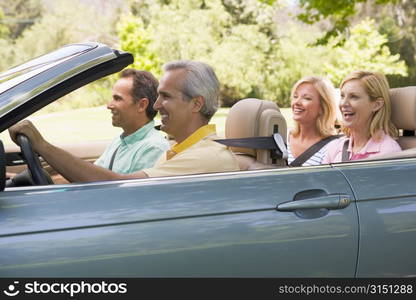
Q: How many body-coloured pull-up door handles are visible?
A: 1